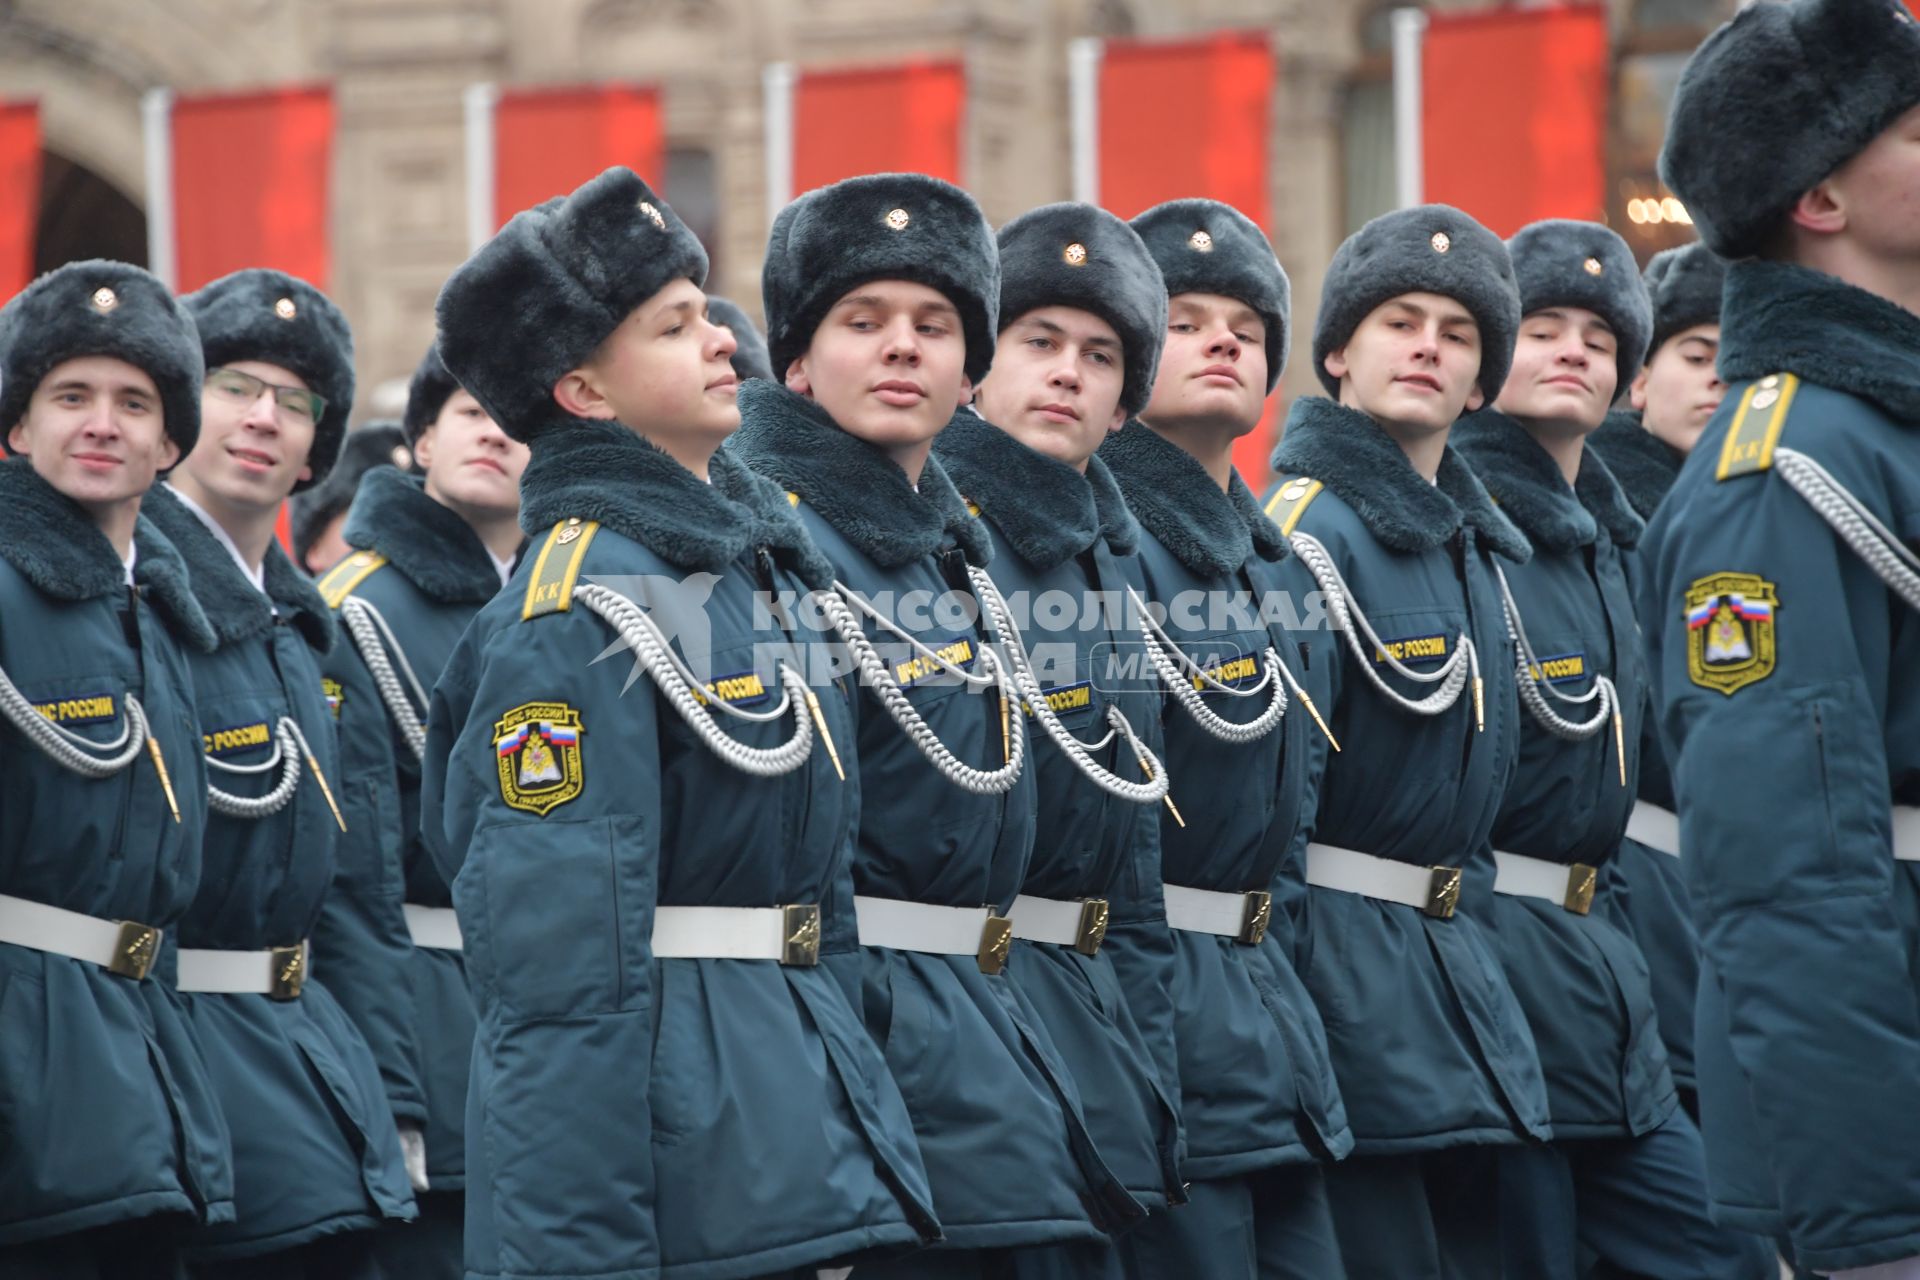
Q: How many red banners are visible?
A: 6